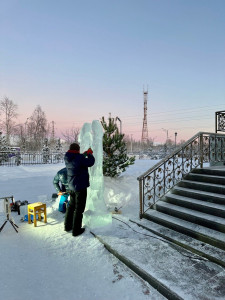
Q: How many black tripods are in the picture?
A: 1